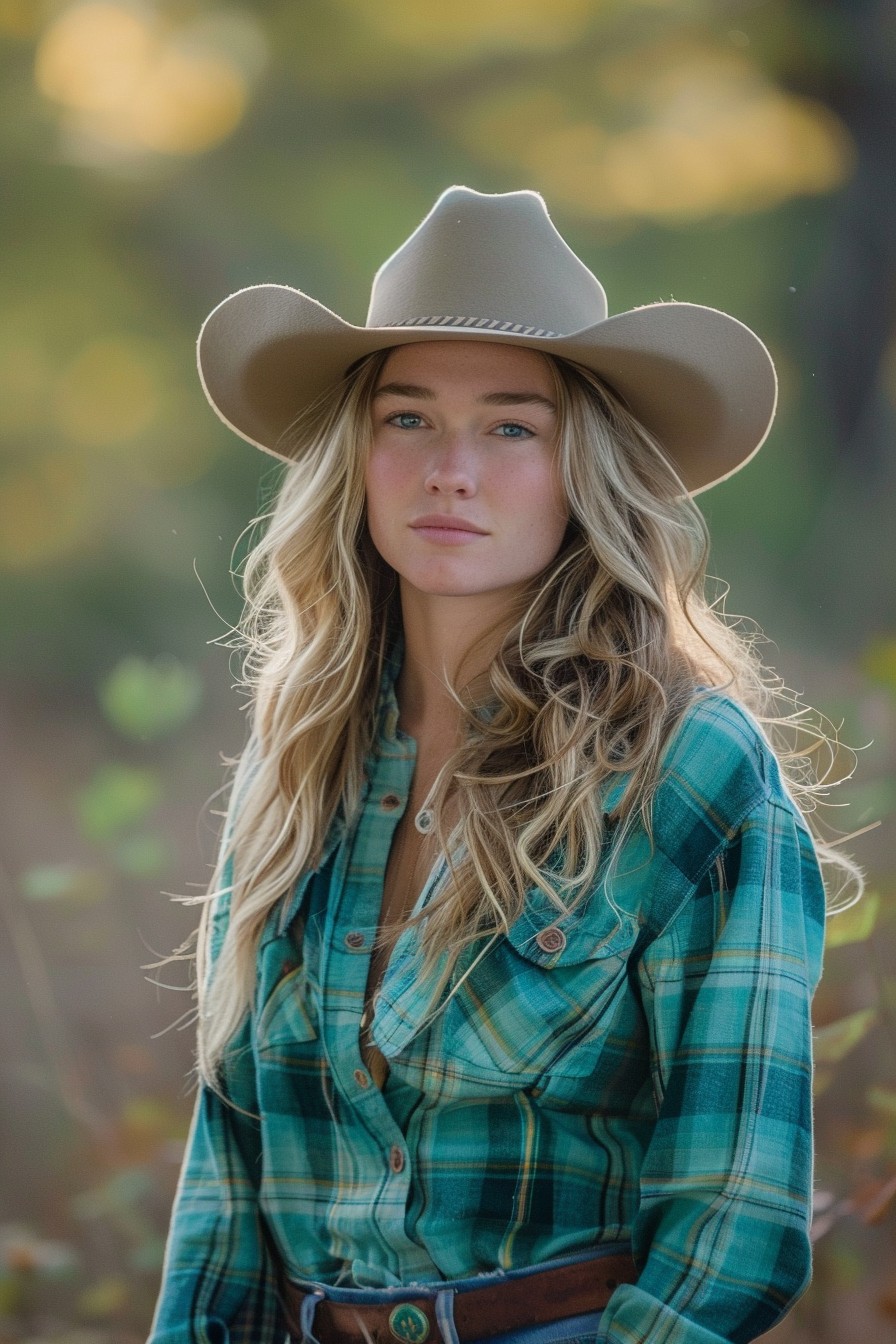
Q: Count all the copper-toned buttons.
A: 5